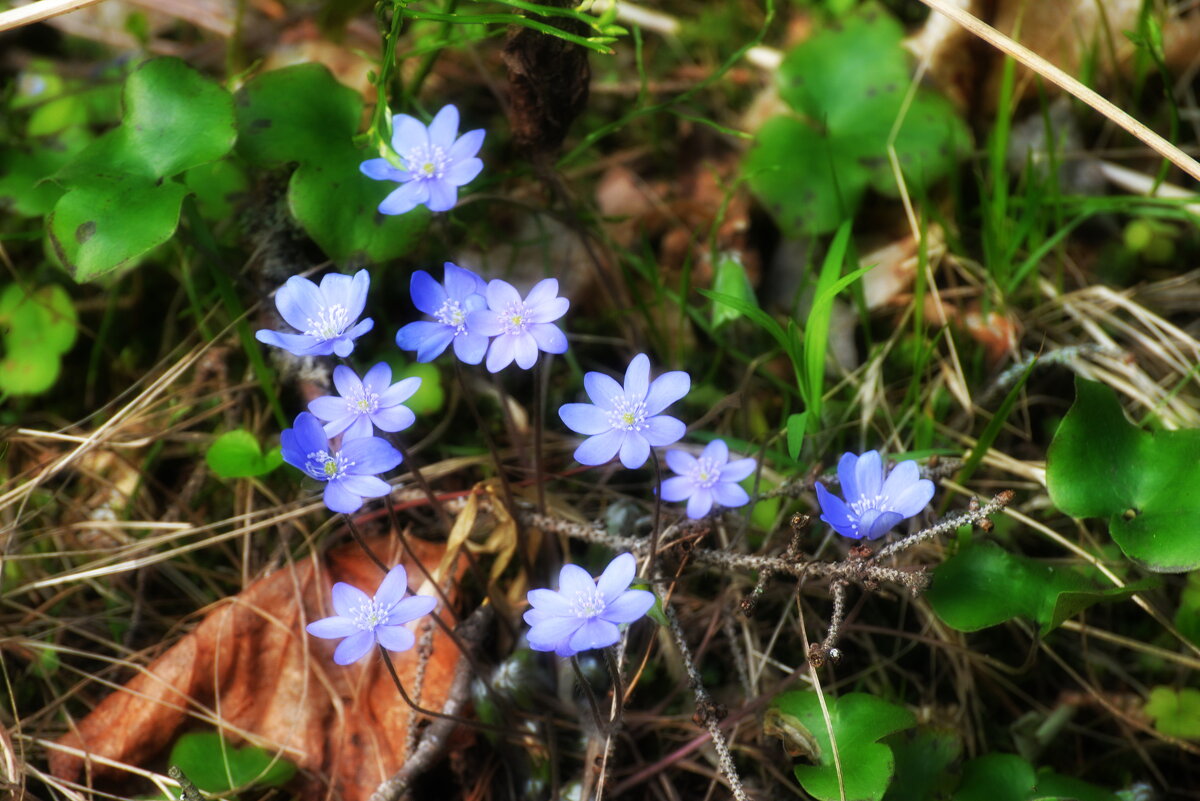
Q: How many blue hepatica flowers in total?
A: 11